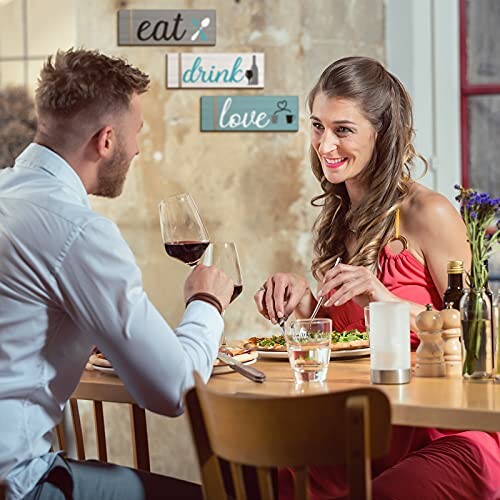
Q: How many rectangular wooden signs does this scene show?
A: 3